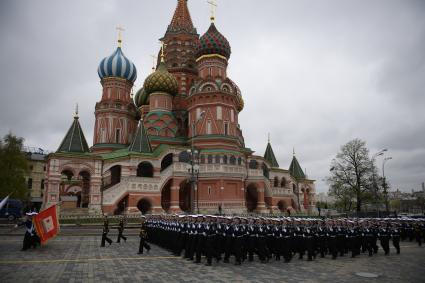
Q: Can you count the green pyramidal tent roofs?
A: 4